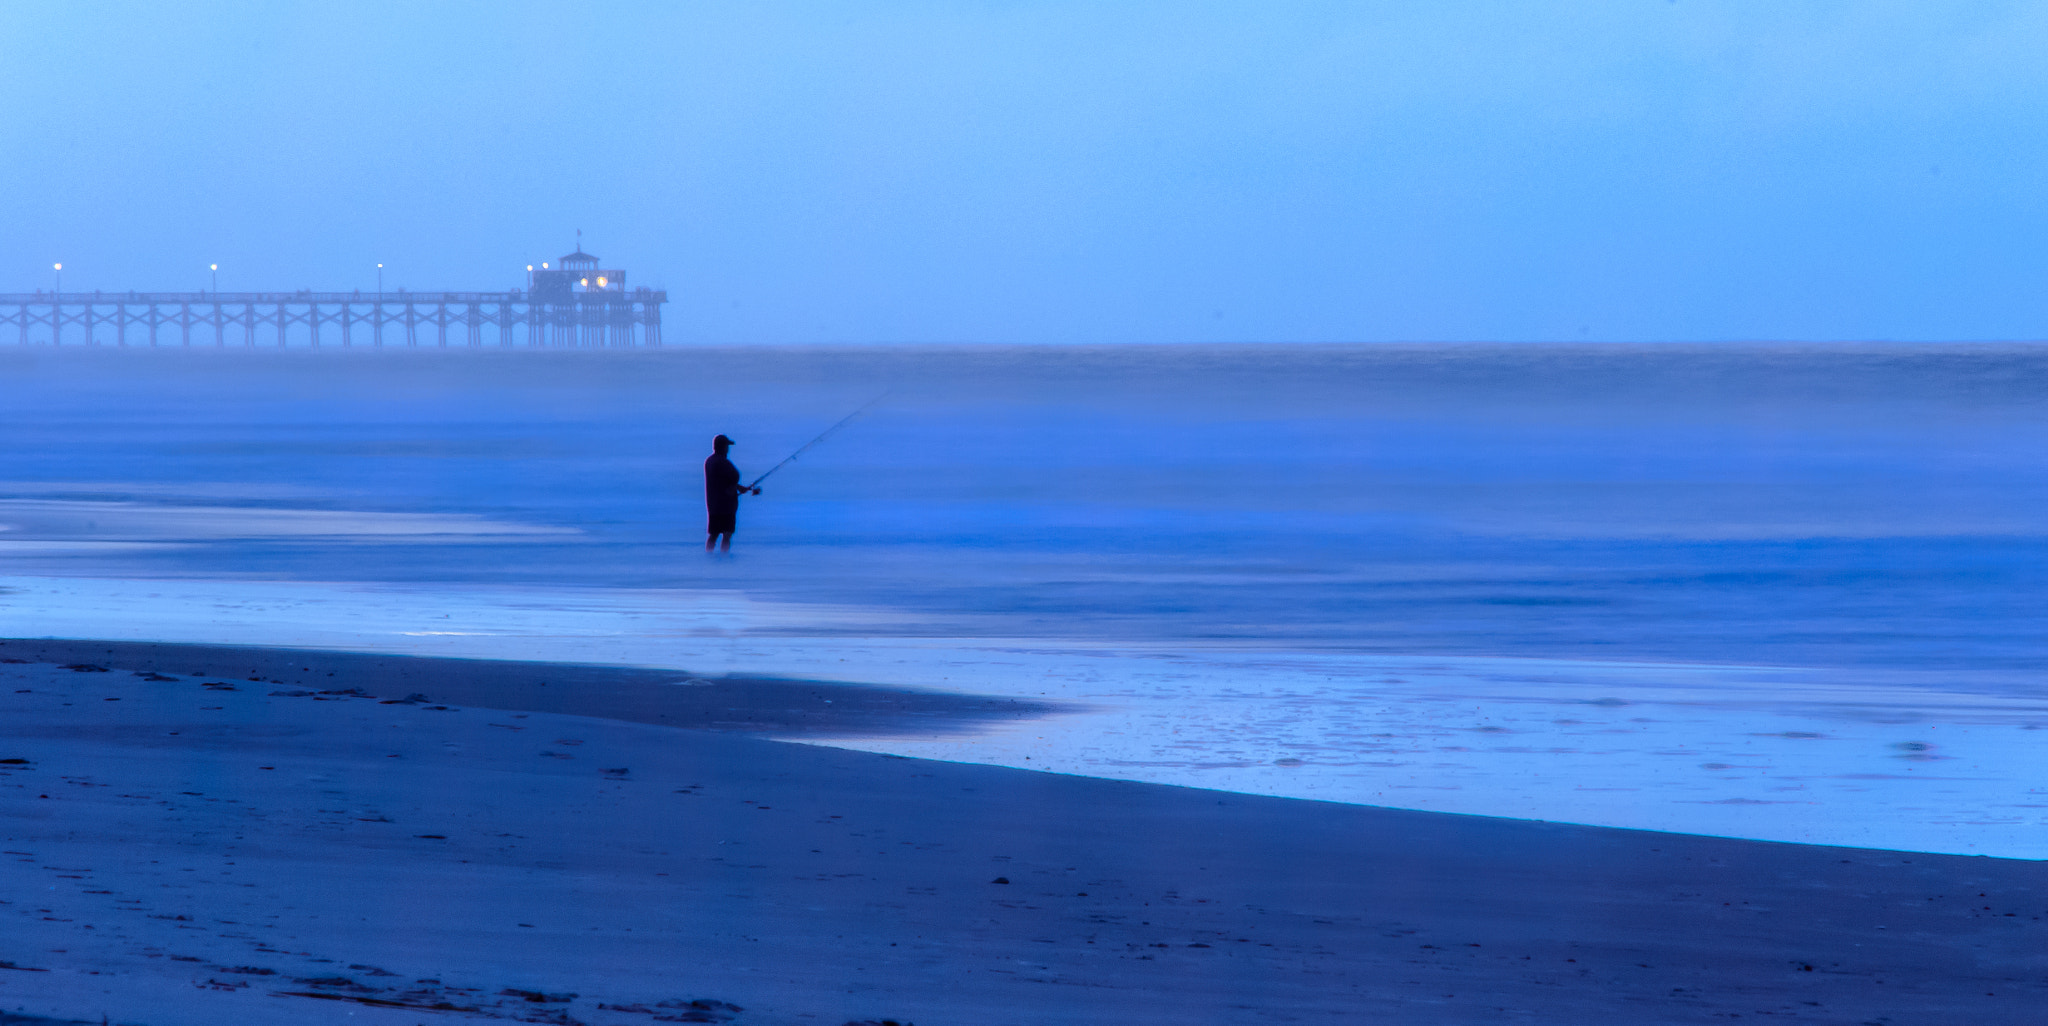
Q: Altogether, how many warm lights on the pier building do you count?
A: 2